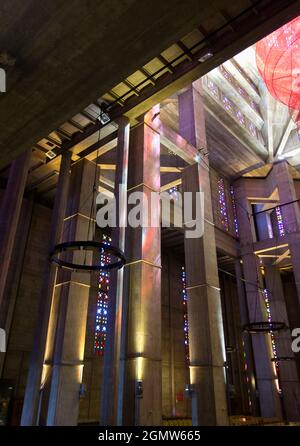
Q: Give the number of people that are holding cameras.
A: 0